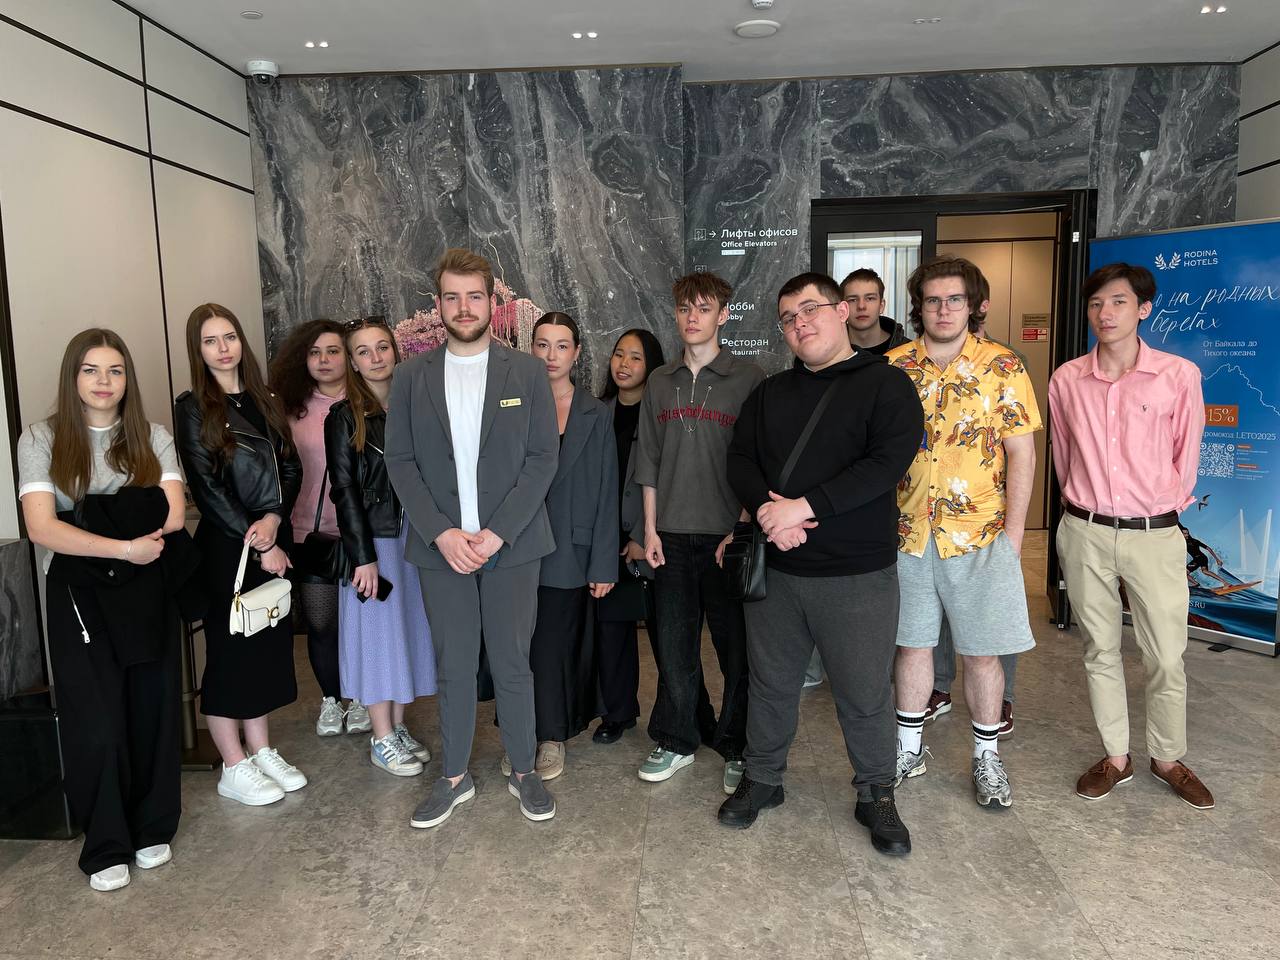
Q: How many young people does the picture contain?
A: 13